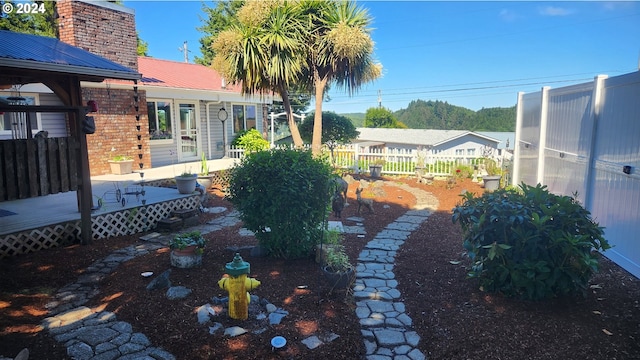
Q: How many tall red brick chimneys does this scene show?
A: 1